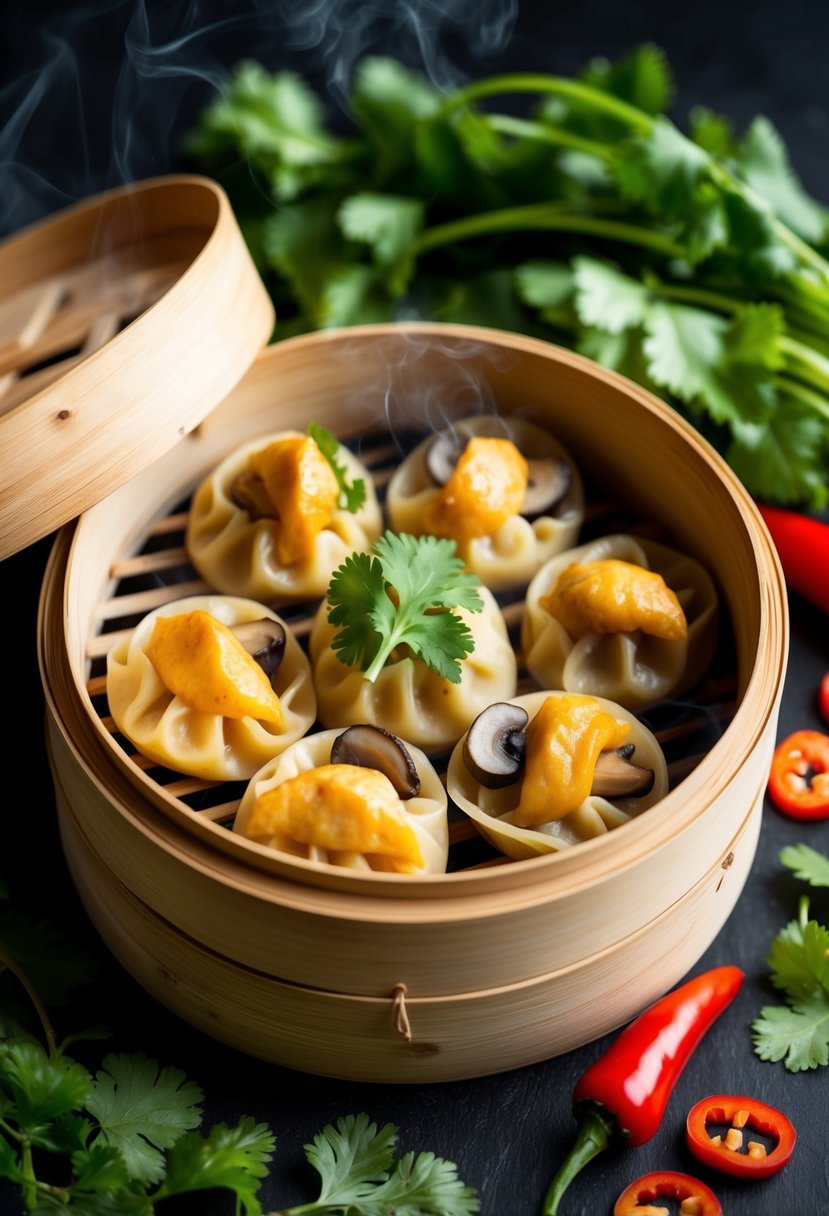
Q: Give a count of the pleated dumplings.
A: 7